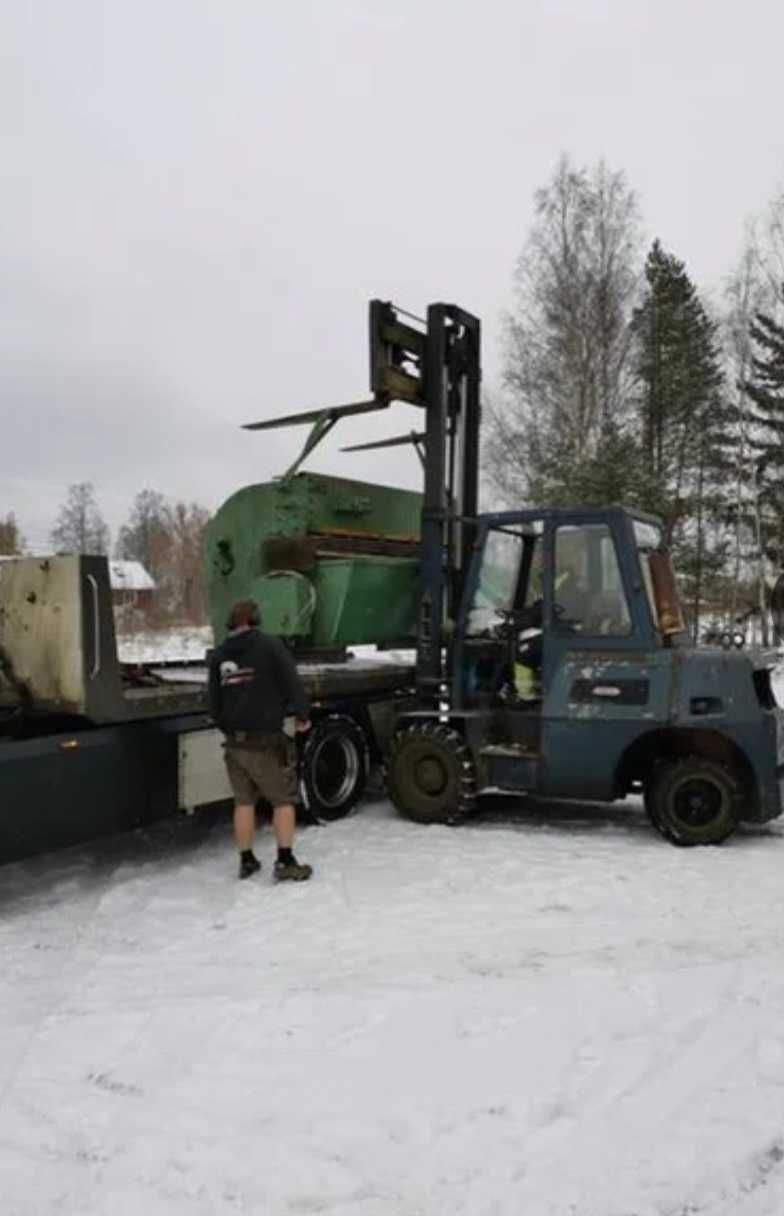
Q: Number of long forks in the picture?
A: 2